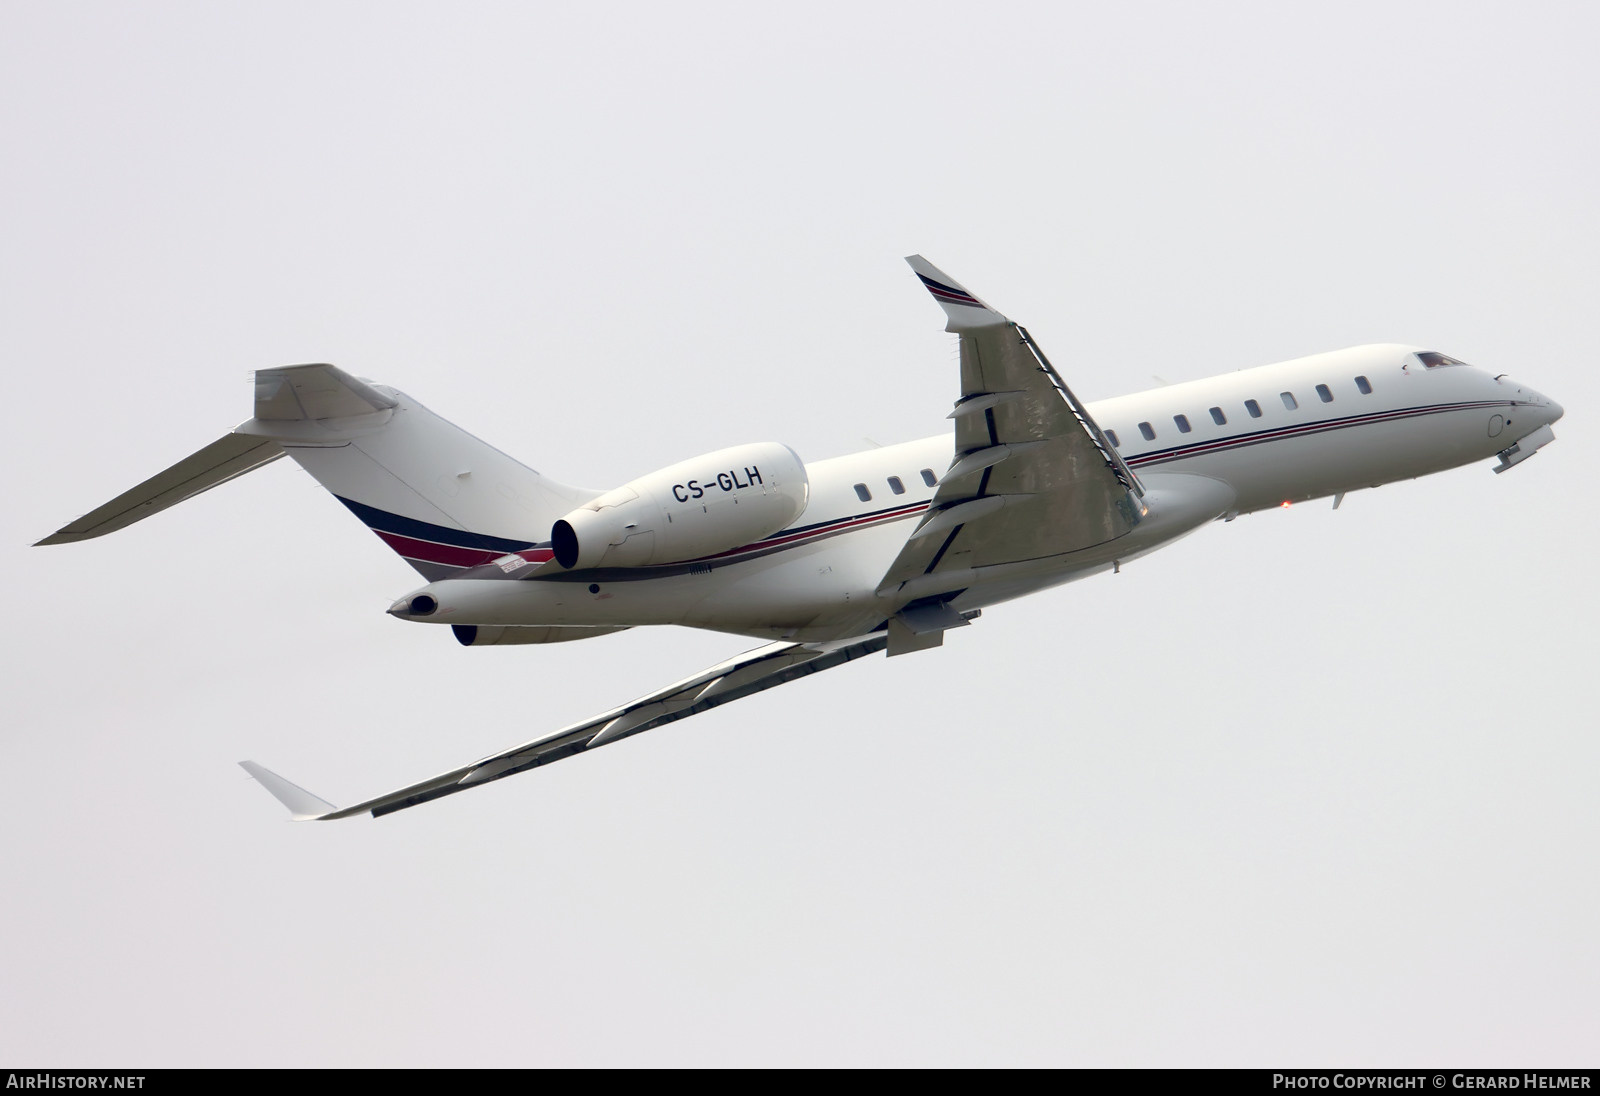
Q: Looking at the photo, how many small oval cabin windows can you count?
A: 11